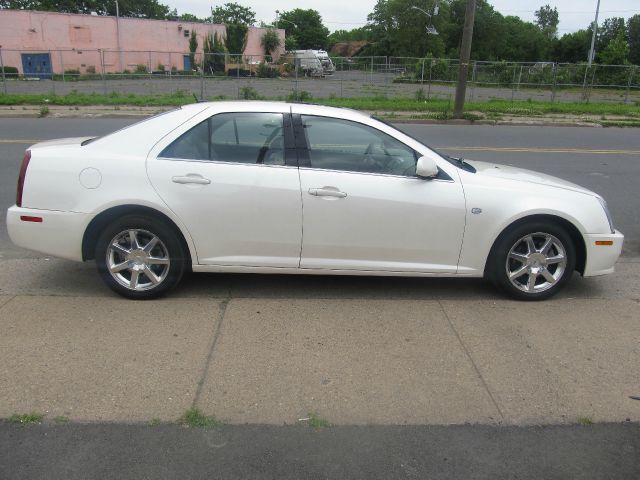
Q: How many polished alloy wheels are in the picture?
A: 2